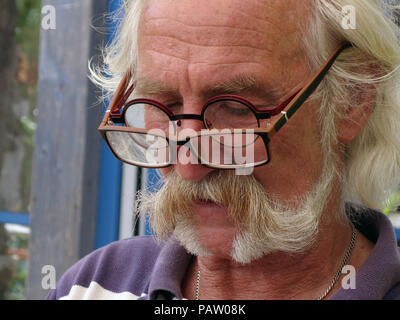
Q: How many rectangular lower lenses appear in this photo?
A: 2